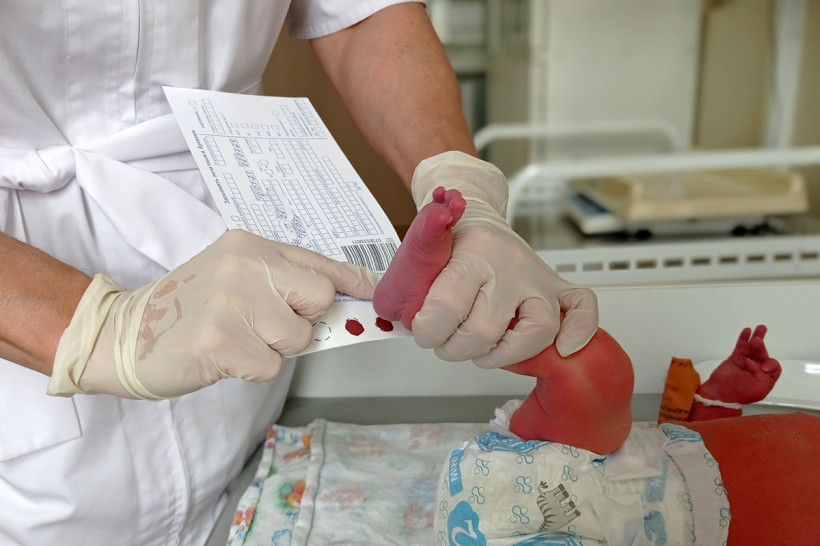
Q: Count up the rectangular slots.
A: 10